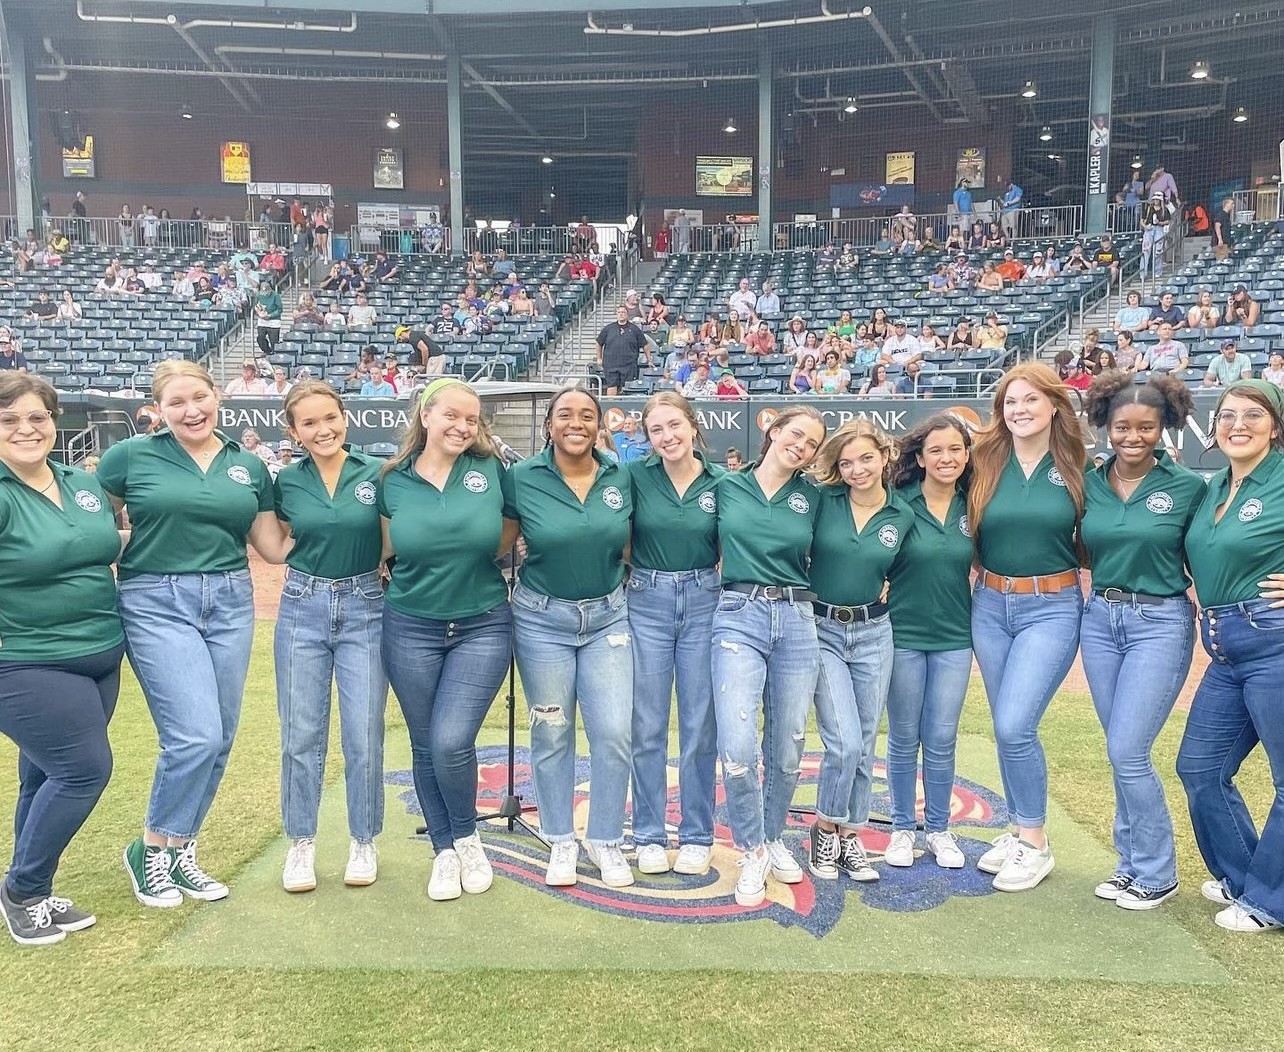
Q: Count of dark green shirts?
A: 12